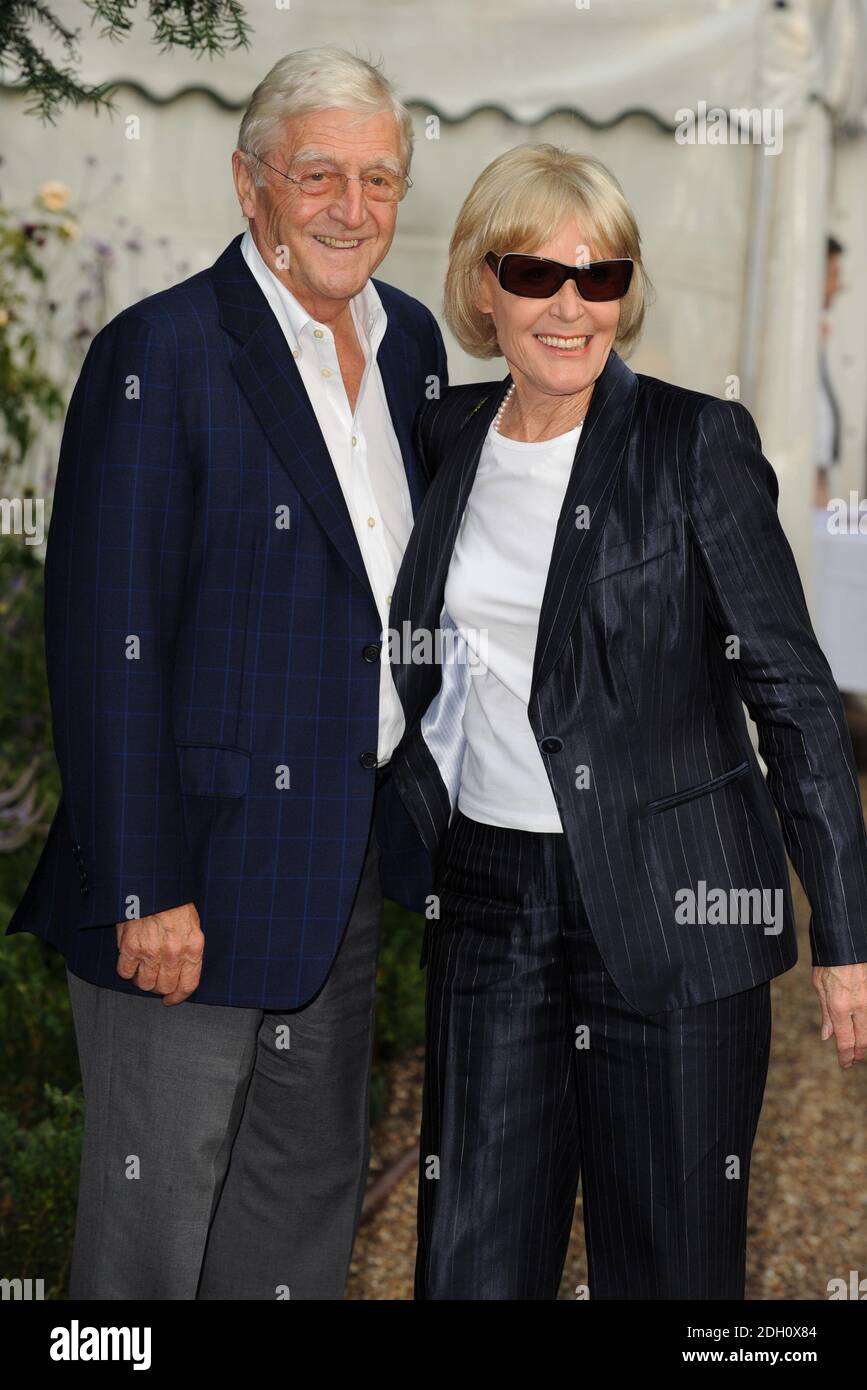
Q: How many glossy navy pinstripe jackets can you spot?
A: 1